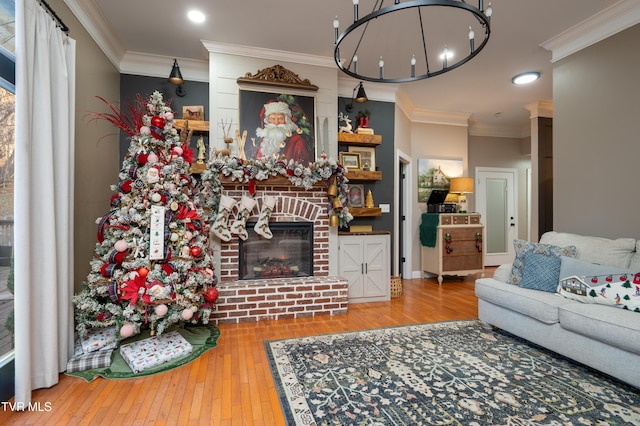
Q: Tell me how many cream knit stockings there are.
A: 3